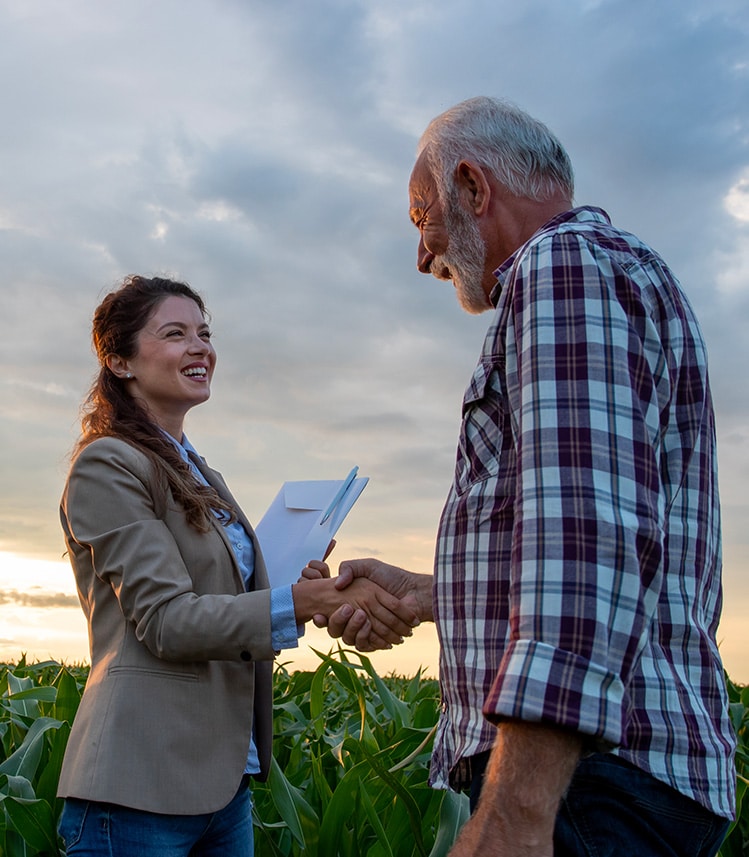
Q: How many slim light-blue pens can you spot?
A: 1